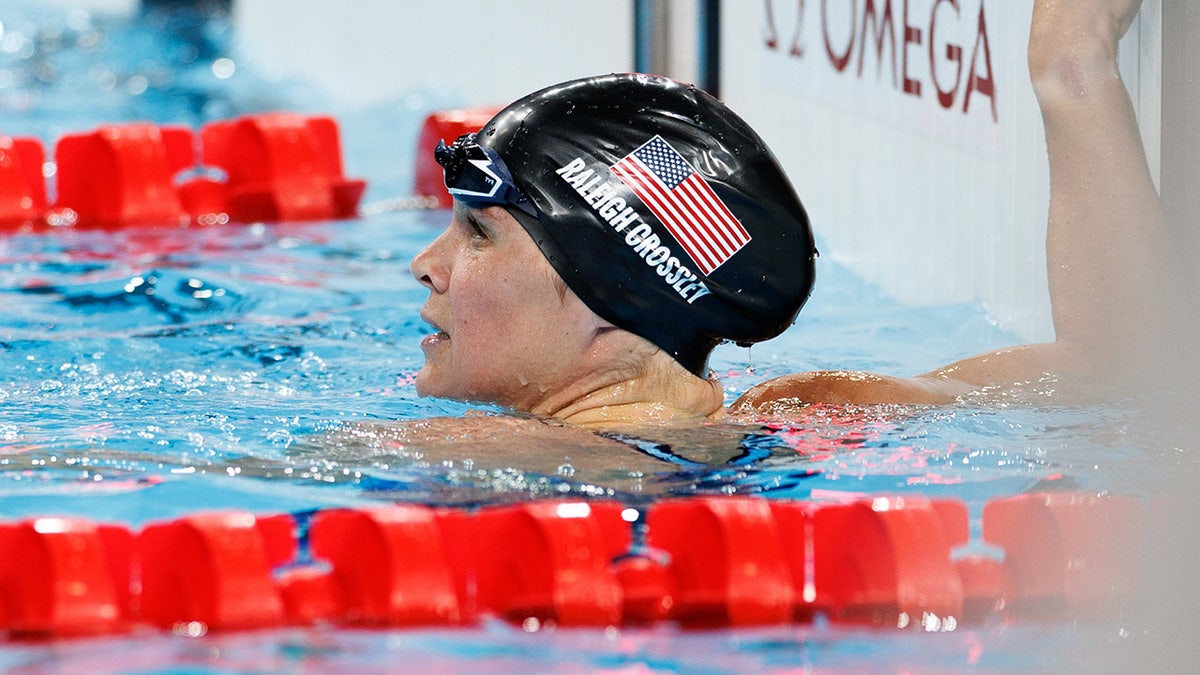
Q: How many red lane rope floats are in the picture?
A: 11